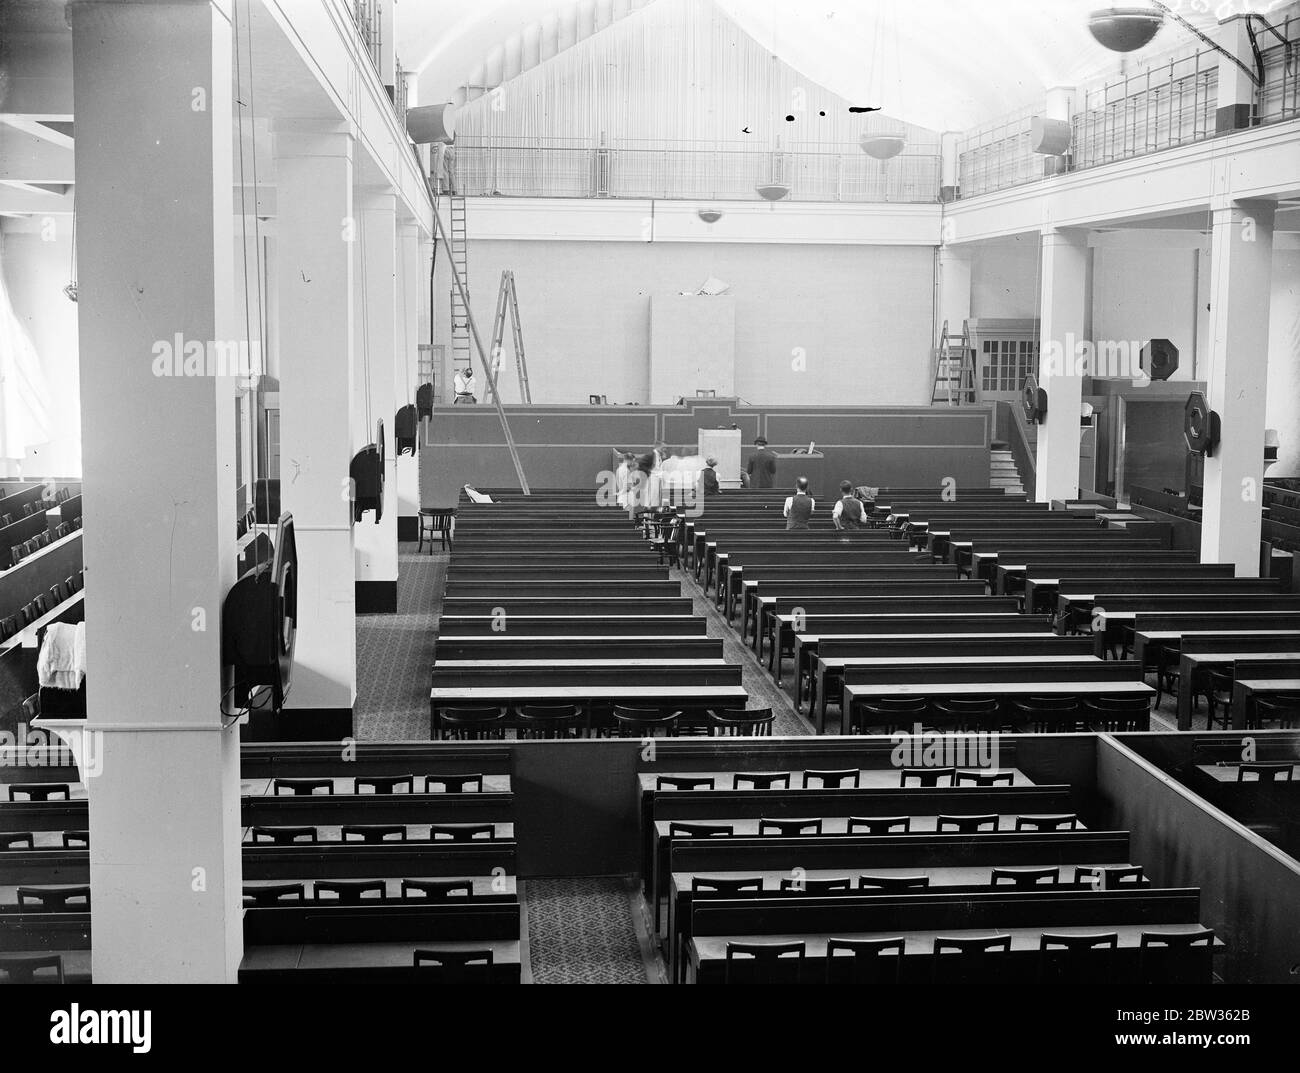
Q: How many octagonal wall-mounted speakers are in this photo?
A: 7